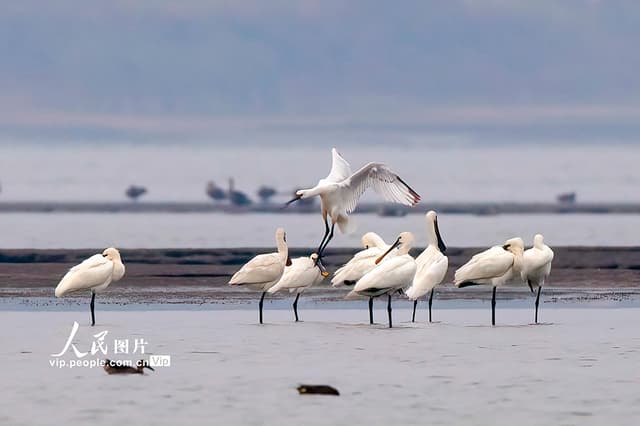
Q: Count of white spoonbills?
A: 9